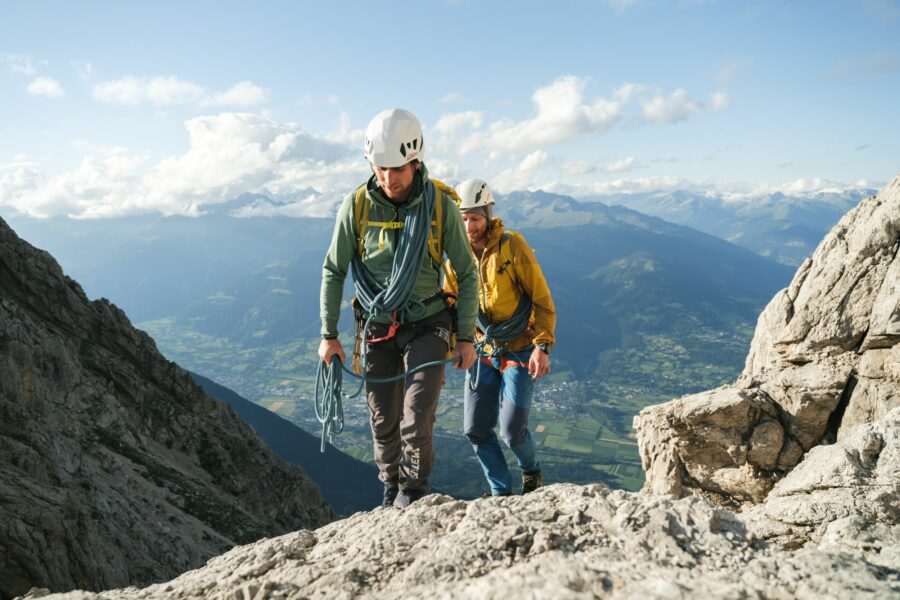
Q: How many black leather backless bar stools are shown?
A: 0